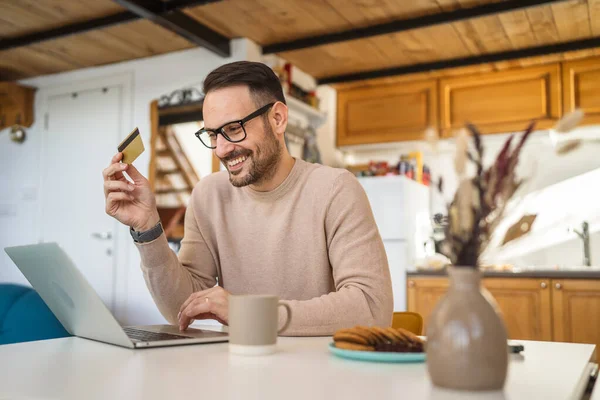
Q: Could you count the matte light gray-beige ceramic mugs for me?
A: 1